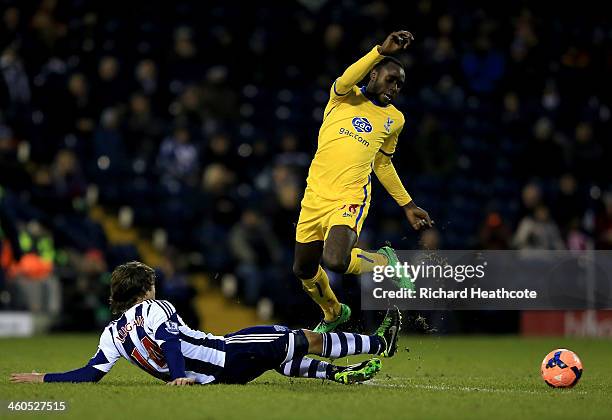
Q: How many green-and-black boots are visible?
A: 2